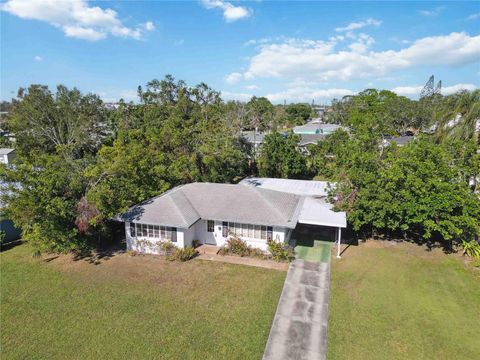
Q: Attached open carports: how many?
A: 1